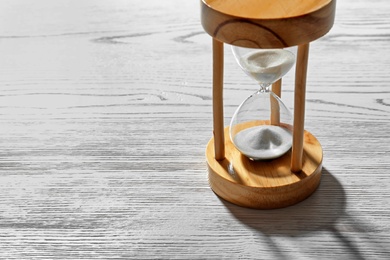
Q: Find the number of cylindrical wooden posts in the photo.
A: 3